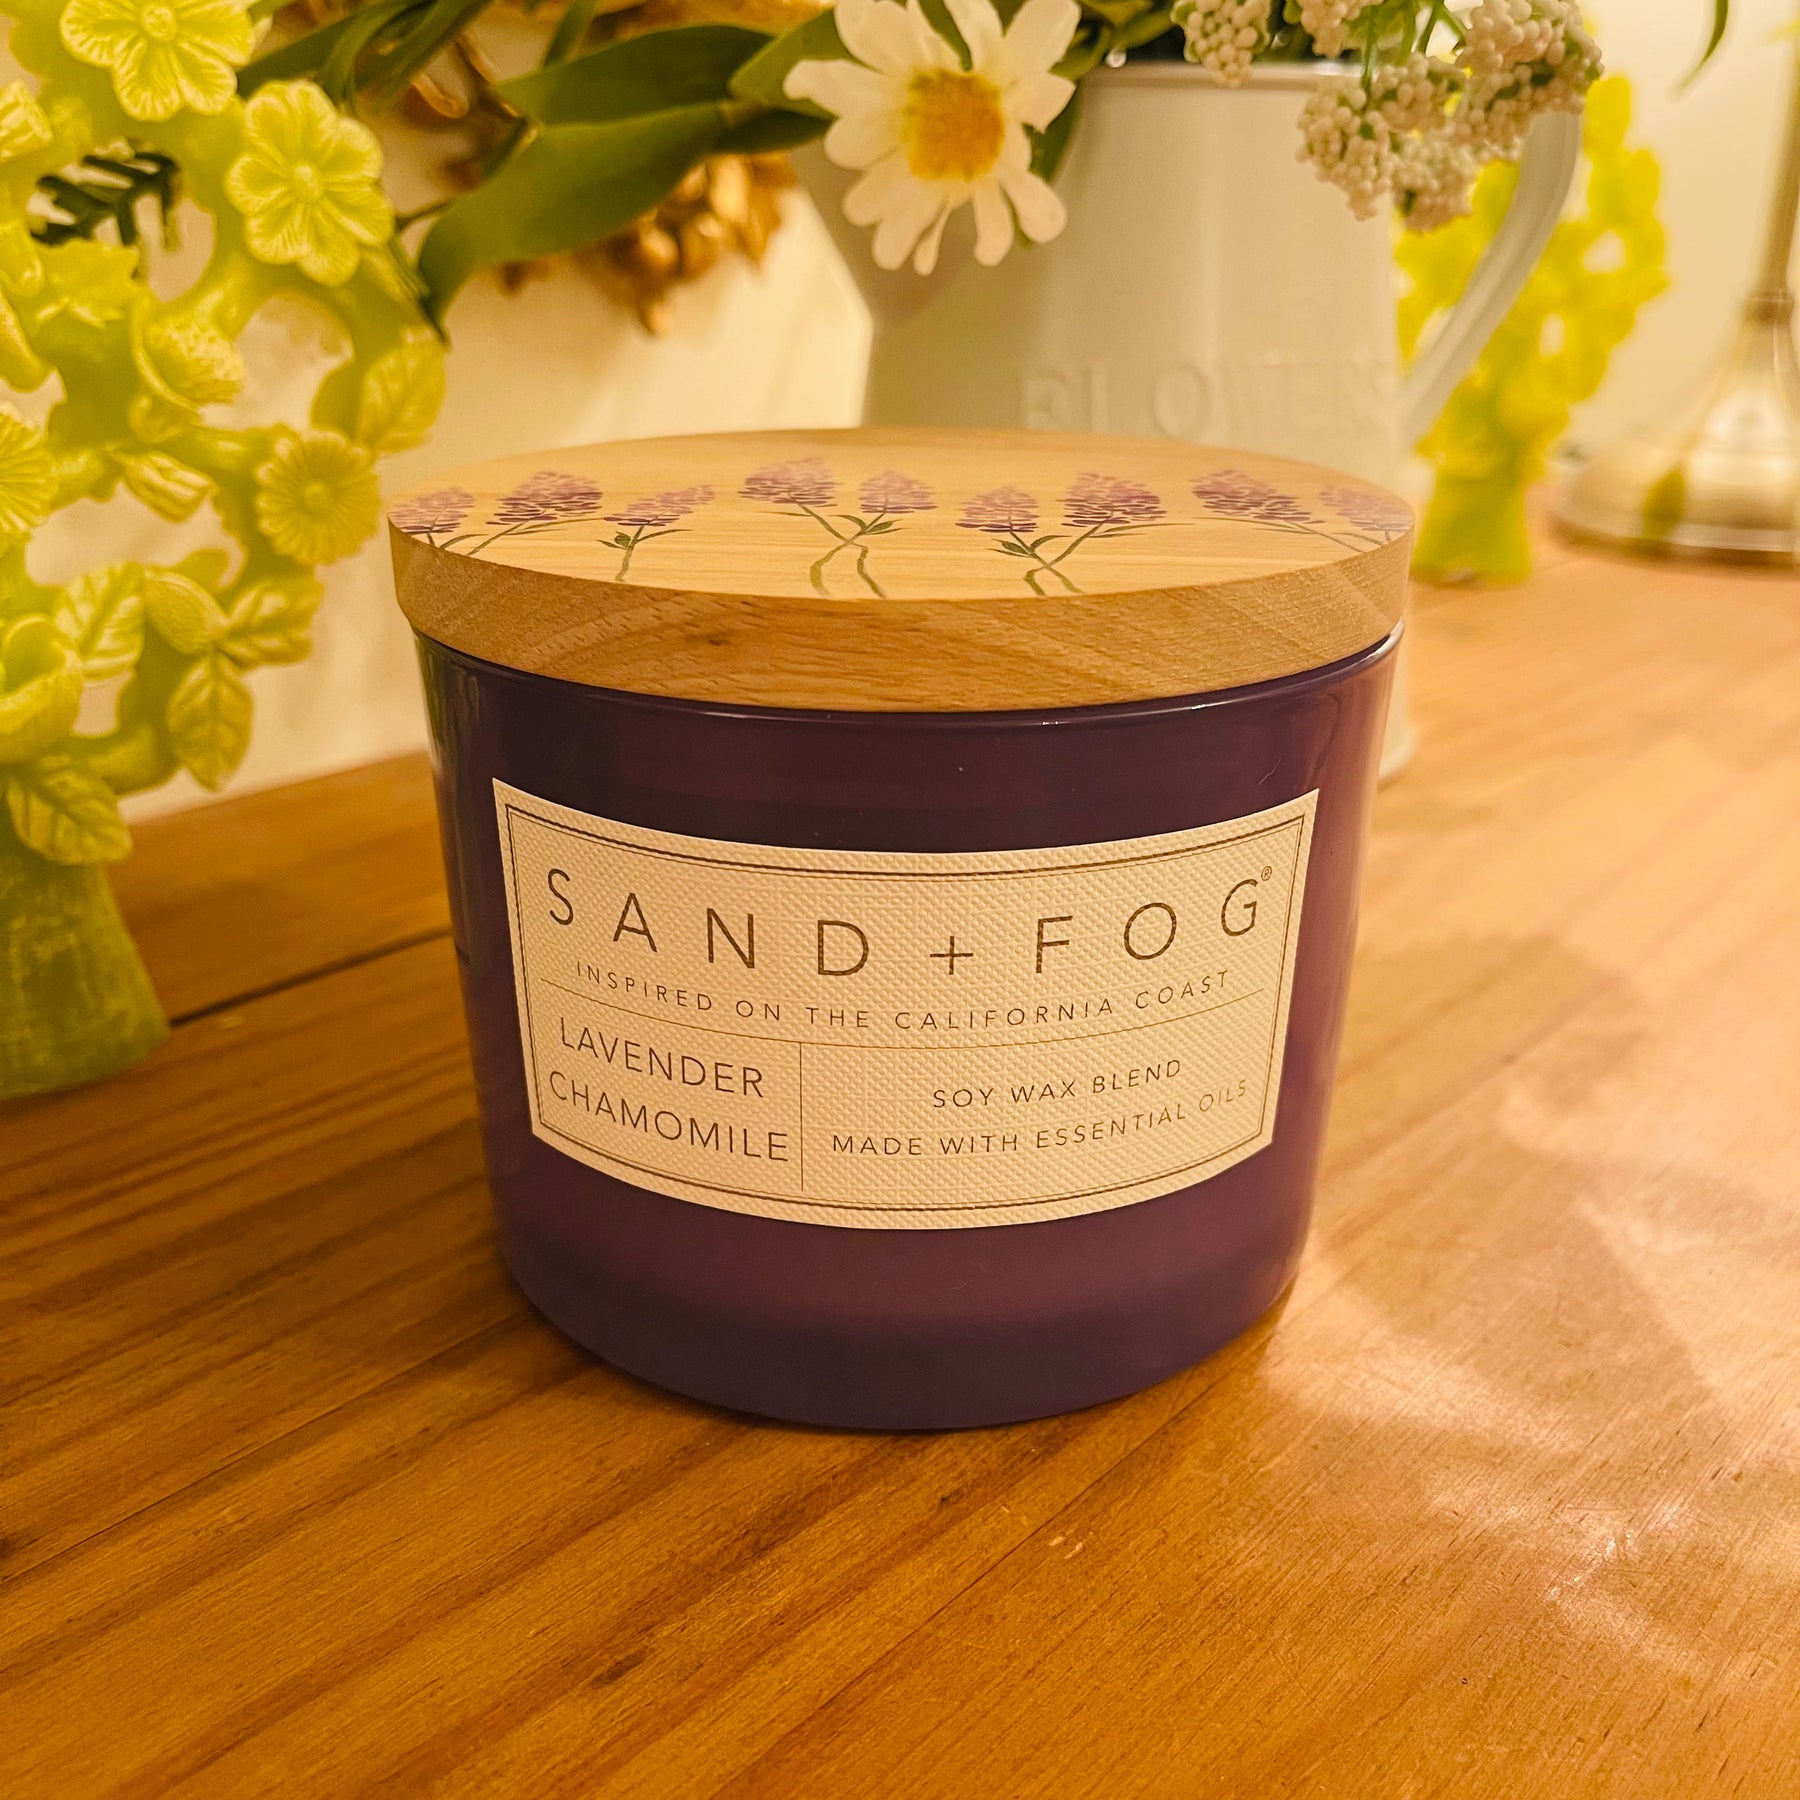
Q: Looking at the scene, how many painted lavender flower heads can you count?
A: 9